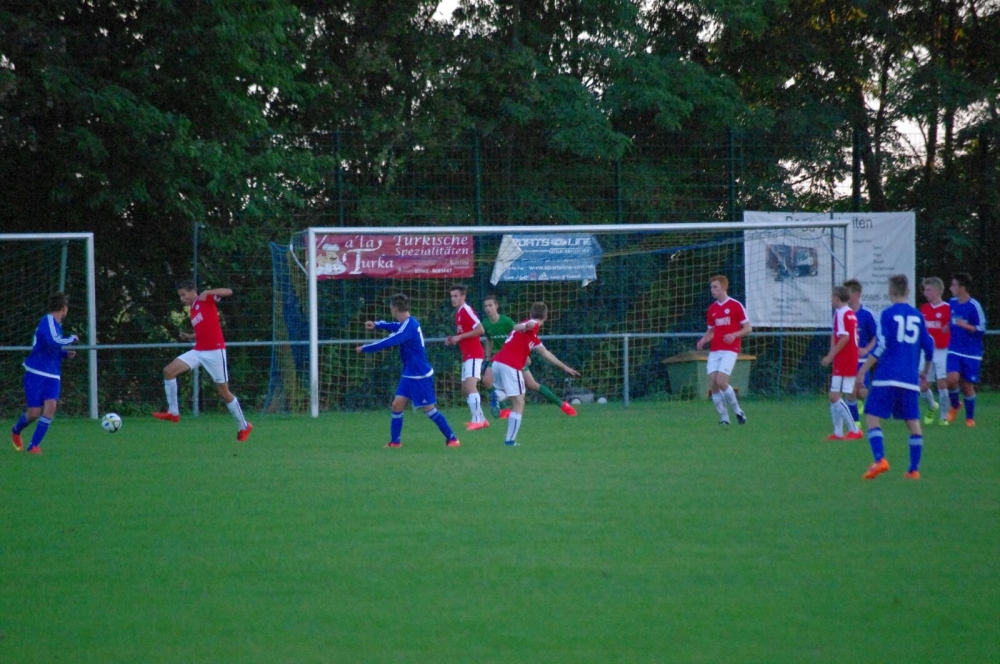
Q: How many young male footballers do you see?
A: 12